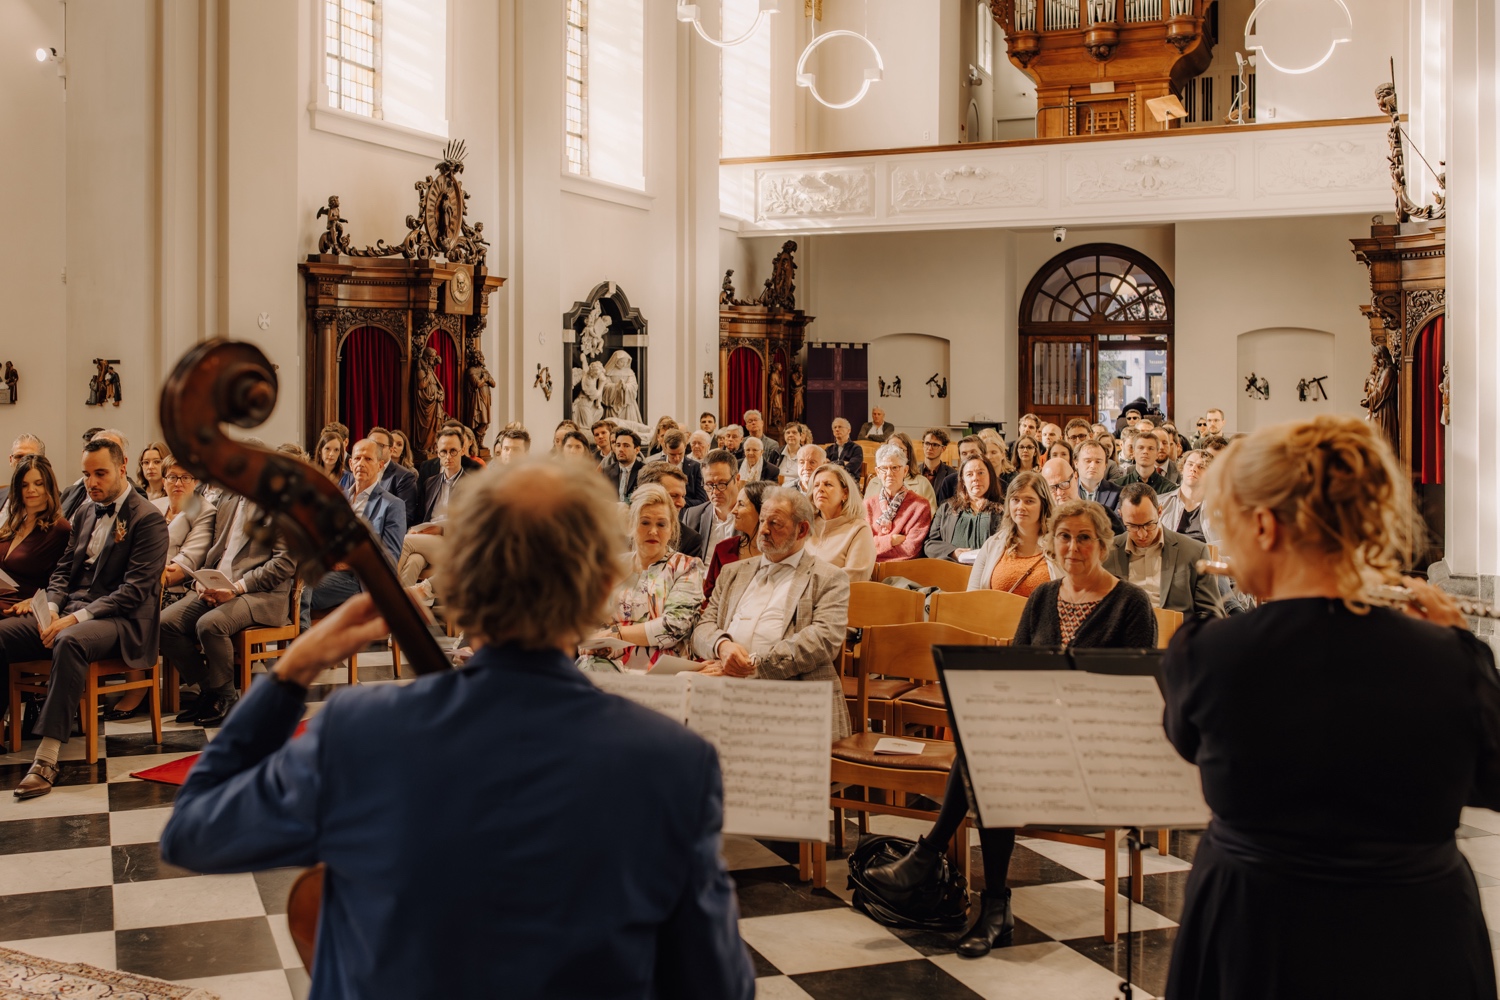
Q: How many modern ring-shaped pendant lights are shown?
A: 3